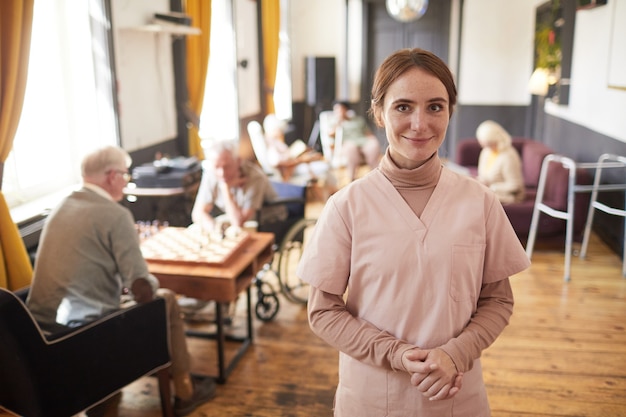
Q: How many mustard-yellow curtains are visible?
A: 3